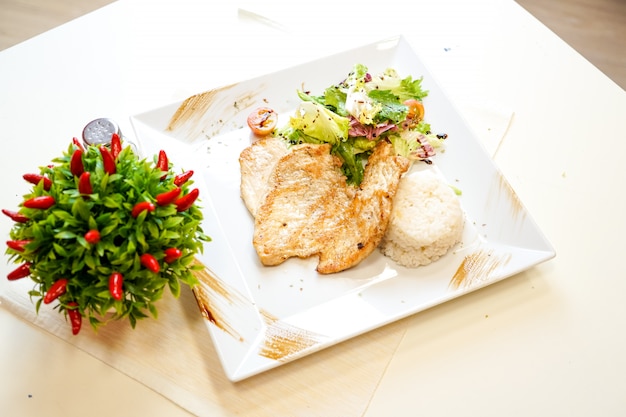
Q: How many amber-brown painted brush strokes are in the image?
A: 5